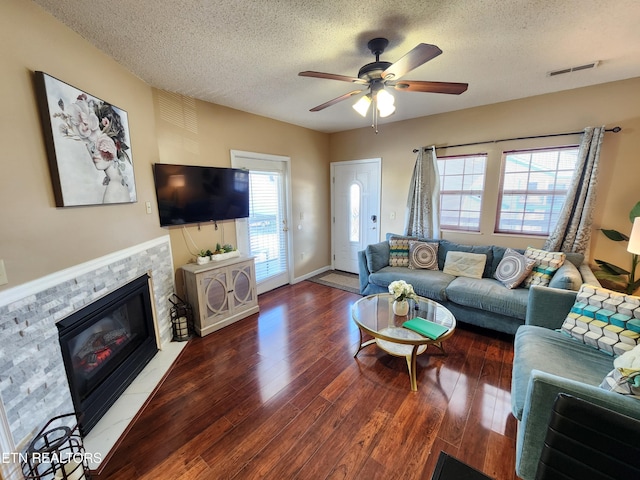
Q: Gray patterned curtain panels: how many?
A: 2